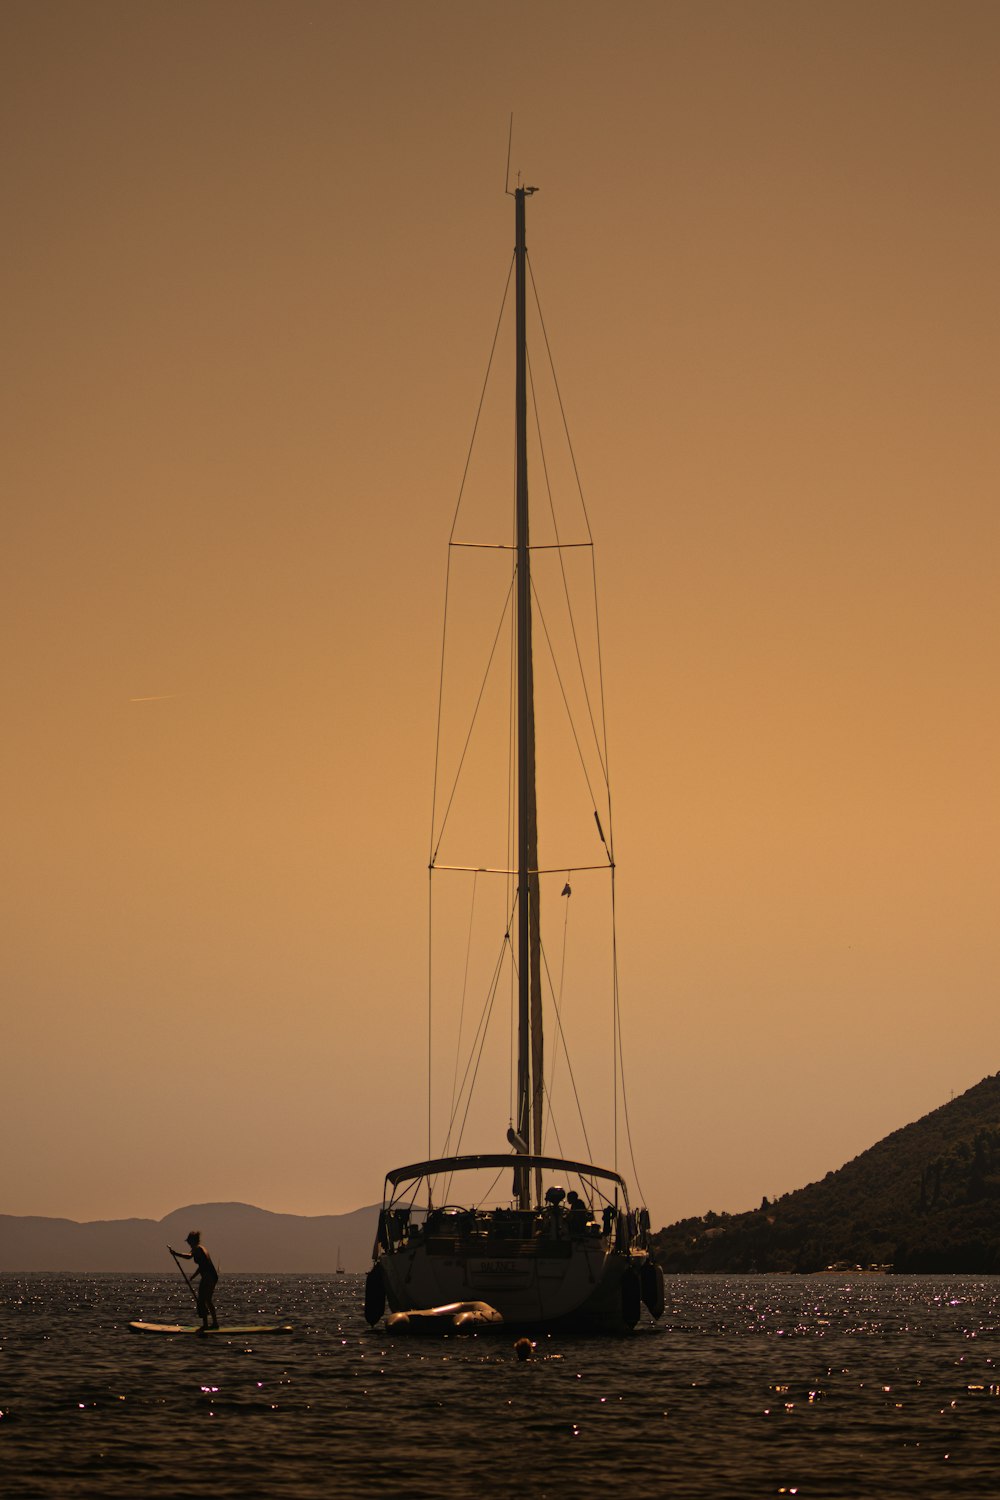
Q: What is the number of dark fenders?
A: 3